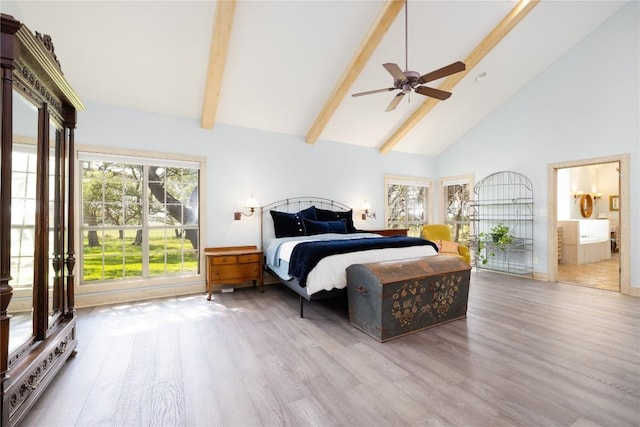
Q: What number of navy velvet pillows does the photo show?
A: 3